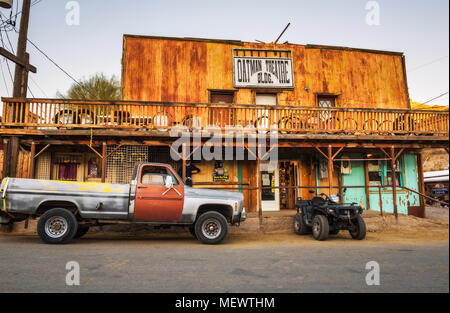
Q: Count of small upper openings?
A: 3